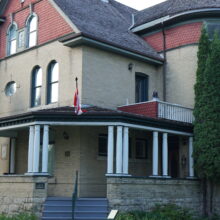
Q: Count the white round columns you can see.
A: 10